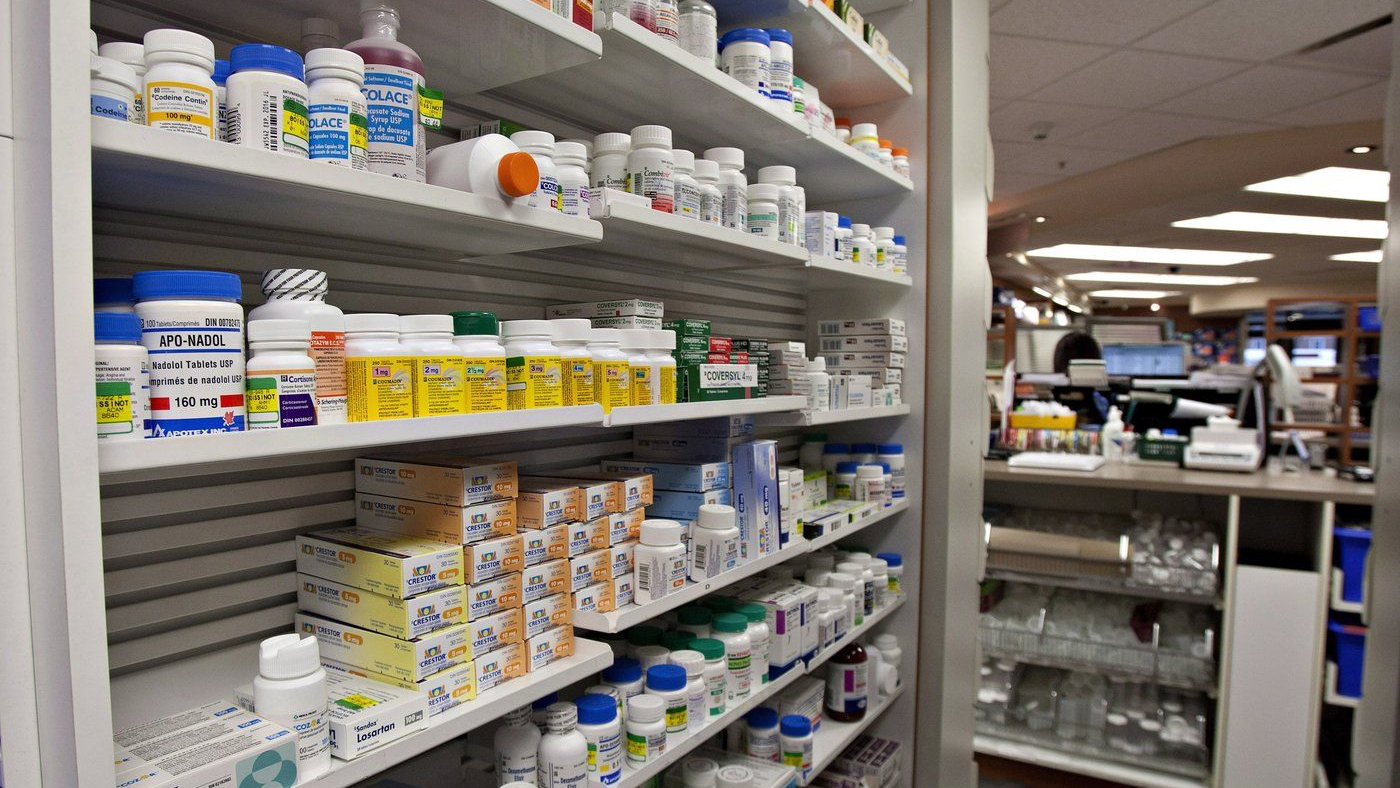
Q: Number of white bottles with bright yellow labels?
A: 8